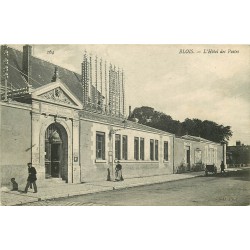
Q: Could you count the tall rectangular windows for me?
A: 8